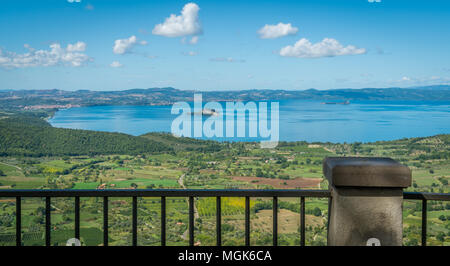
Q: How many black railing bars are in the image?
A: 12